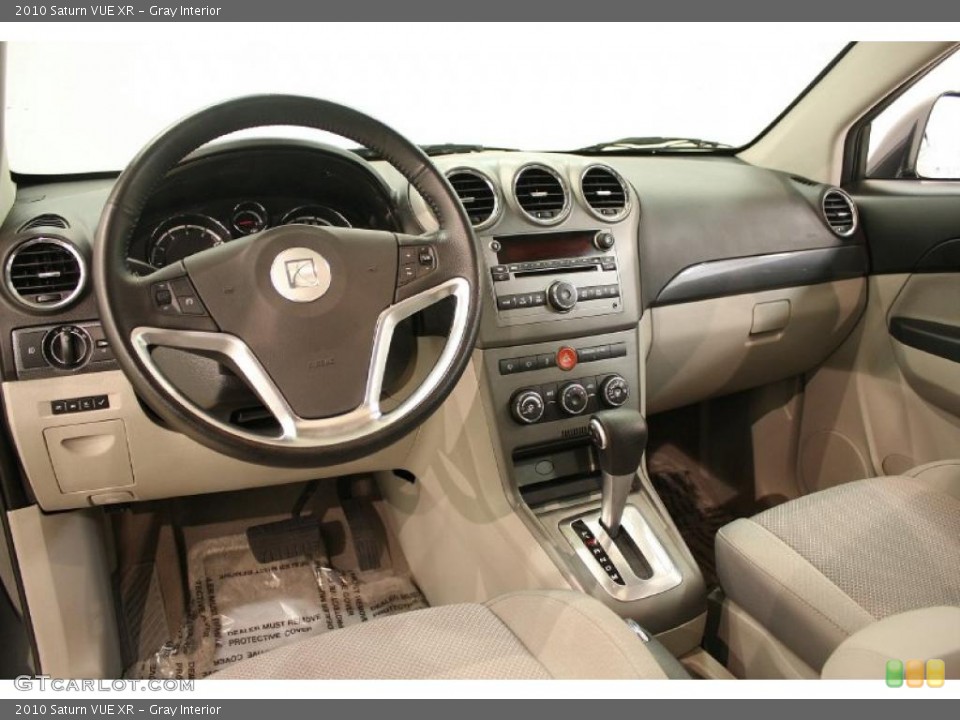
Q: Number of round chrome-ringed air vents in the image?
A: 5